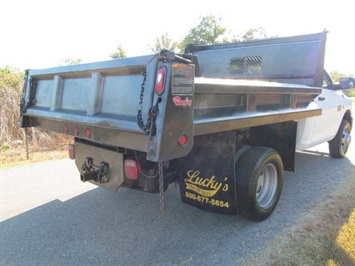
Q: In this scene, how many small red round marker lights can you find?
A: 4